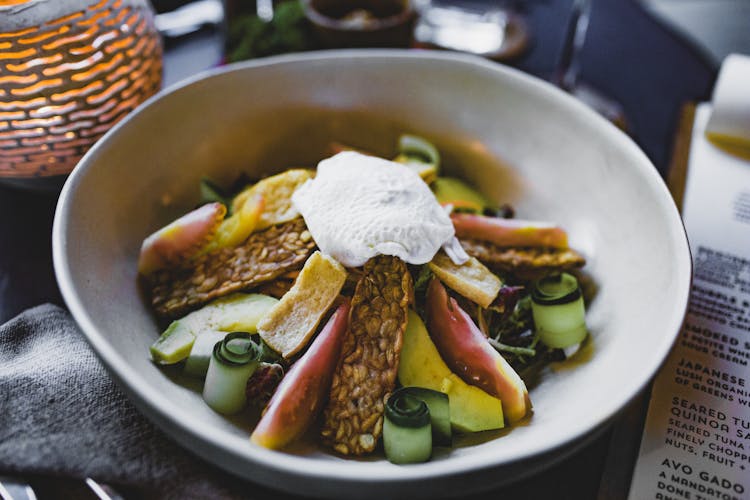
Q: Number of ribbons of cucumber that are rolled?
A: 3